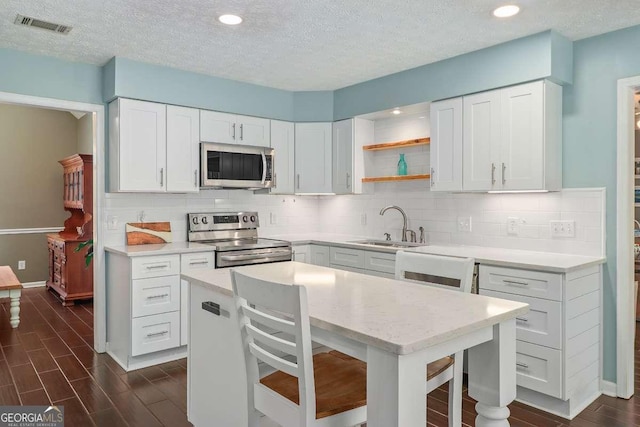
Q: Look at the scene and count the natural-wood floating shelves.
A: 2